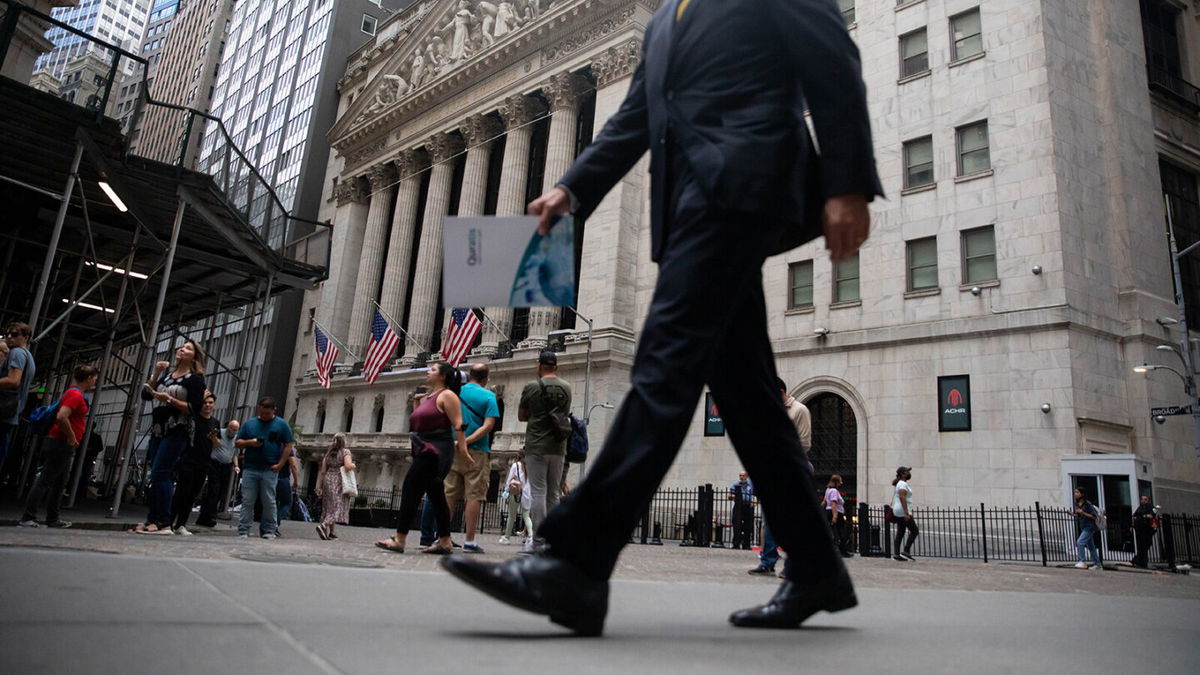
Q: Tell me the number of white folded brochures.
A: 1